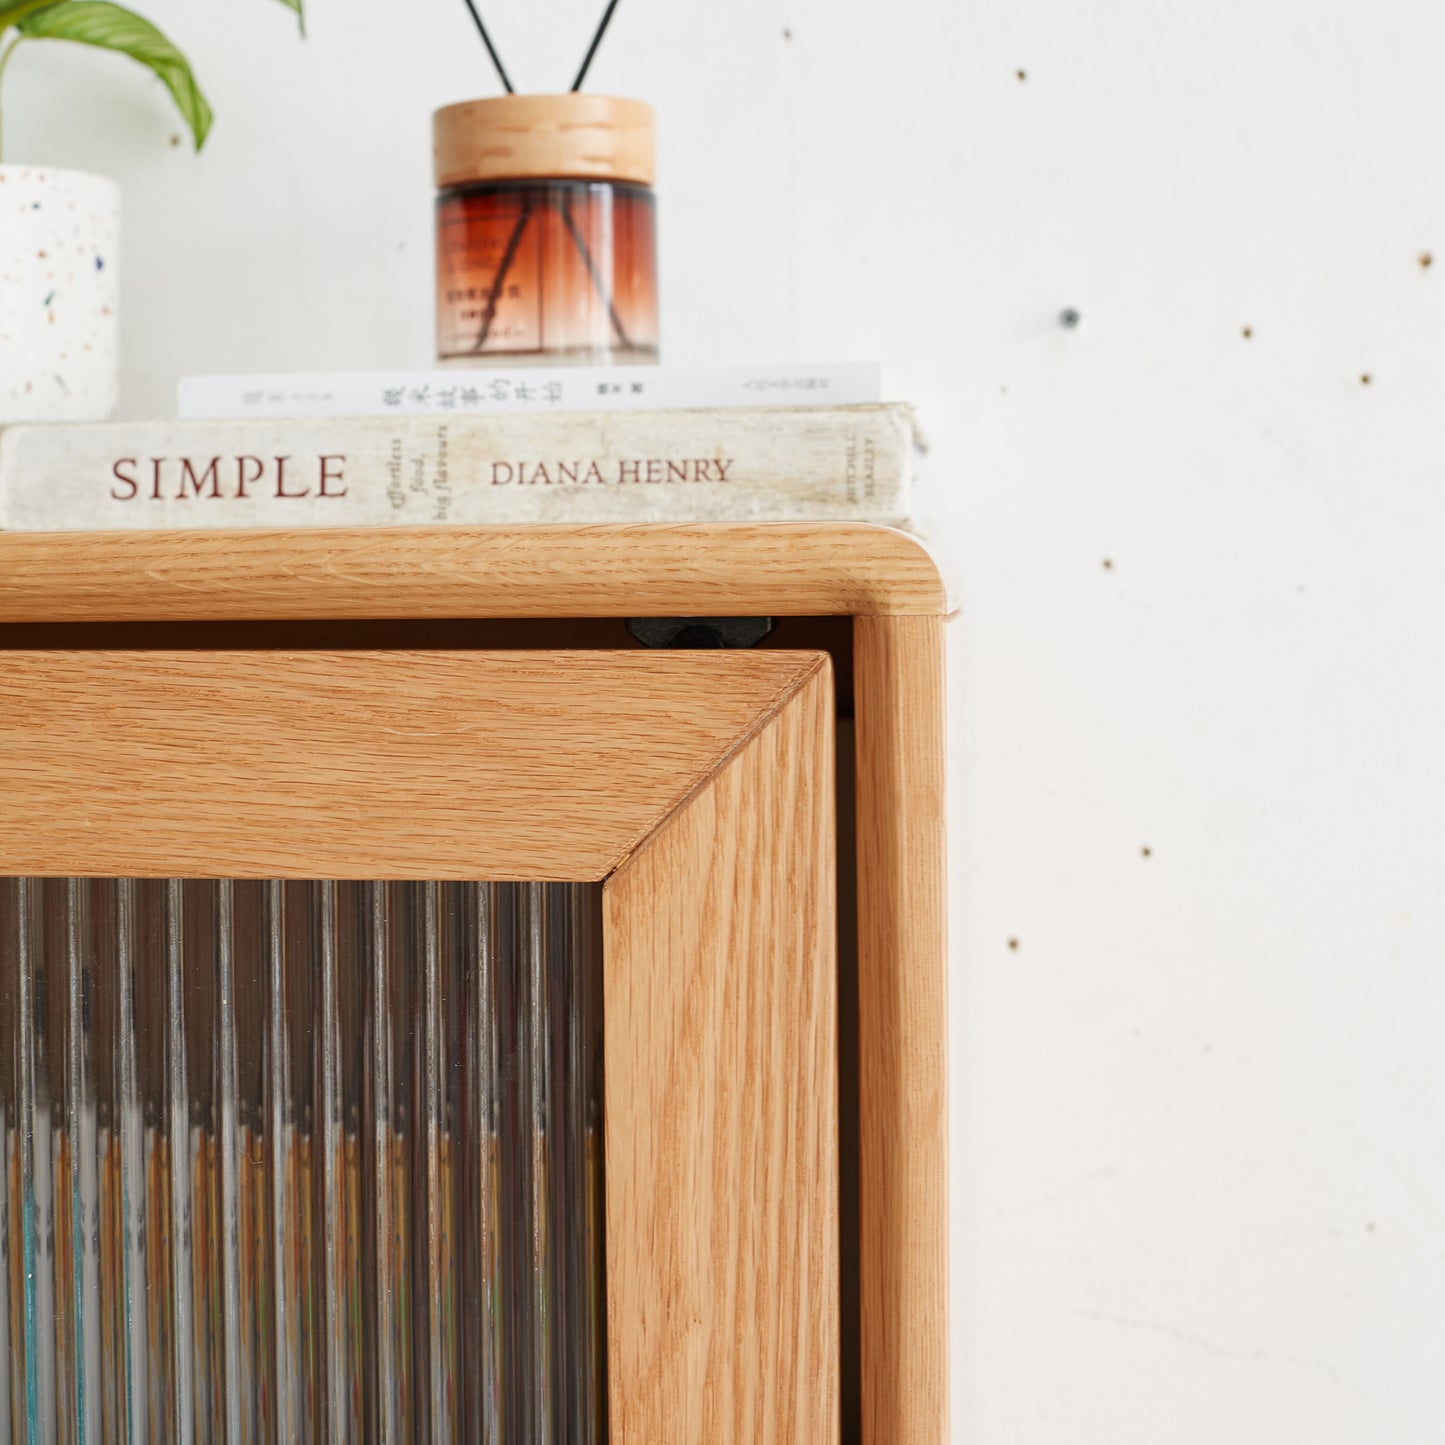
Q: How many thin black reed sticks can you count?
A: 2